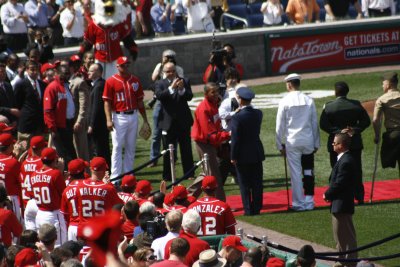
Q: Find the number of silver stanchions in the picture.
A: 4